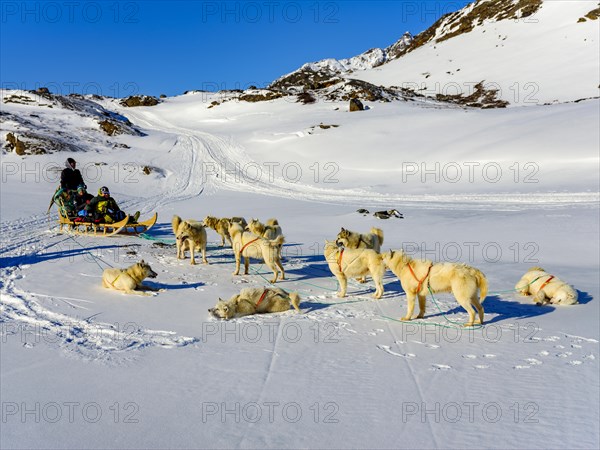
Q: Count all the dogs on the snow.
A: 10